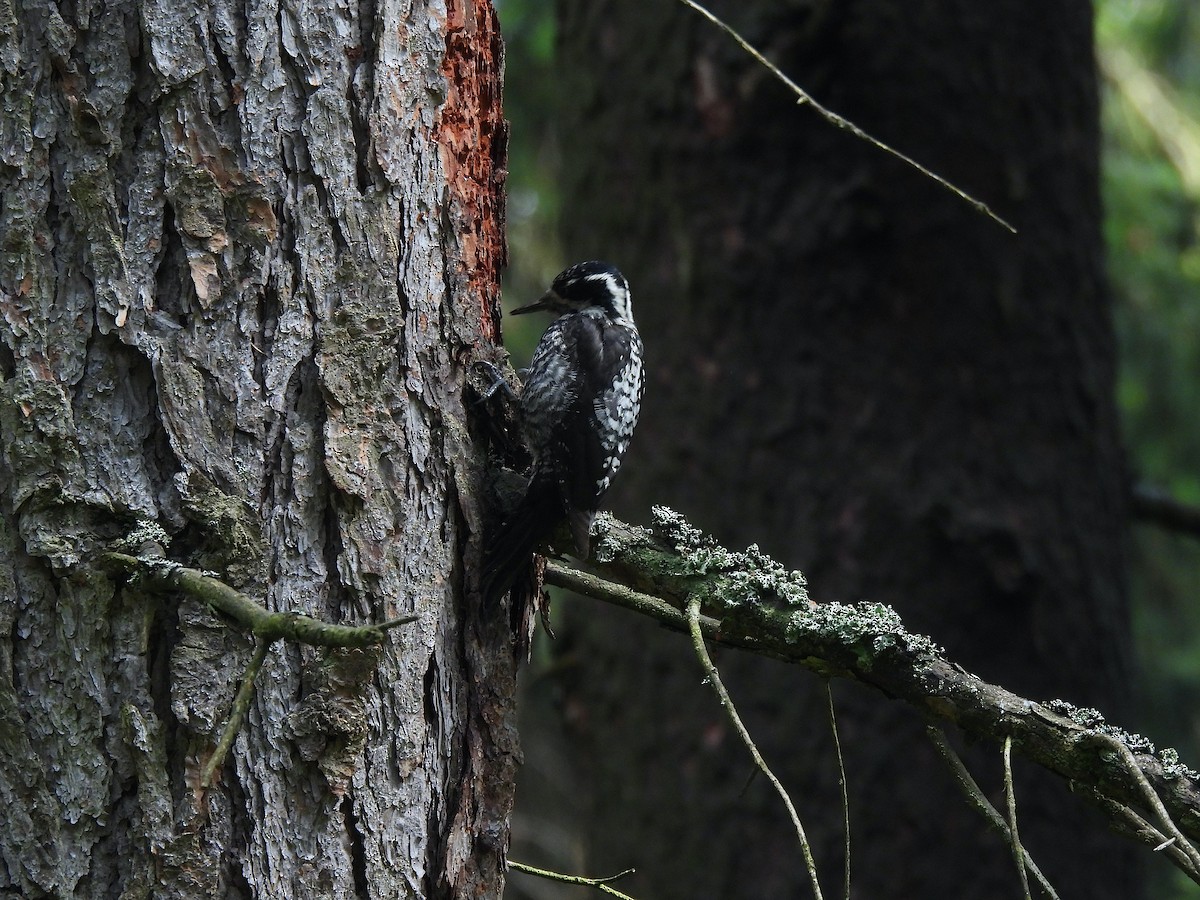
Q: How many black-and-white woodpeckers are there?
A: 1